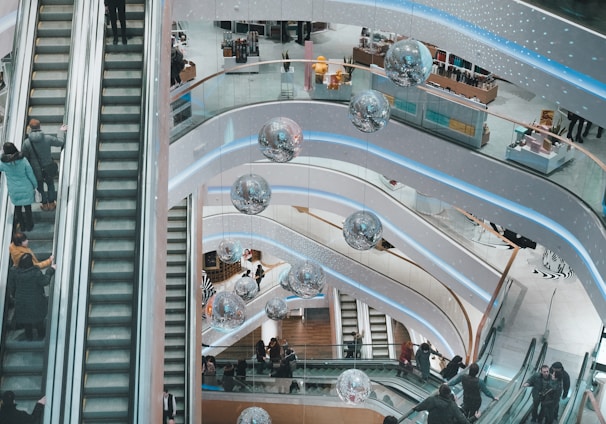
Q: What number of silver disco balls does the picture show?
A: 13